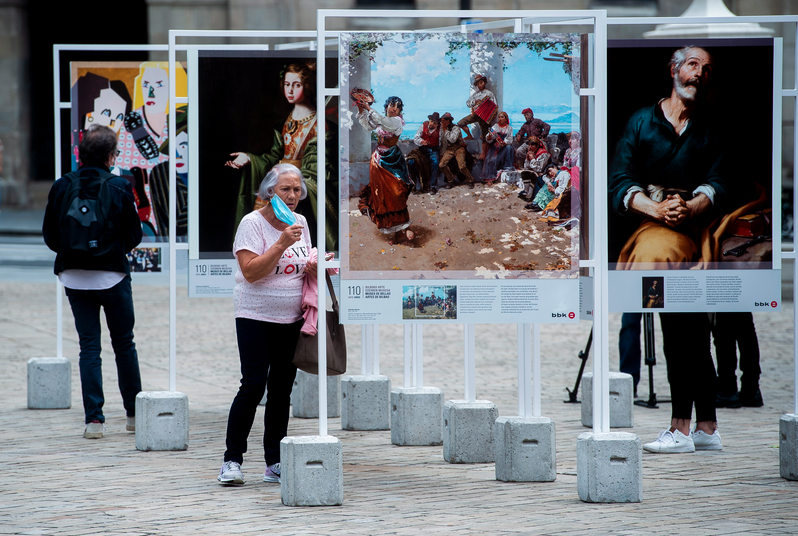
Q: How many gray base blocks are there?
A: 11